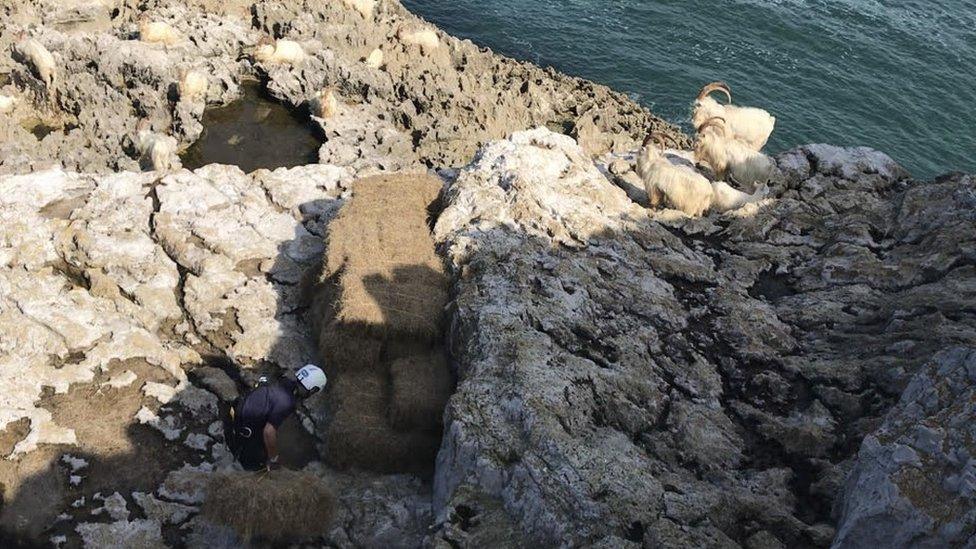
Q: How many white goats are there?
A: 14